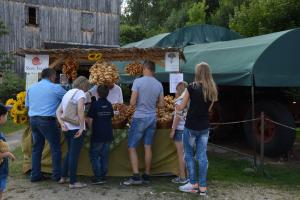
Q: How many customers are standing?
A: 6